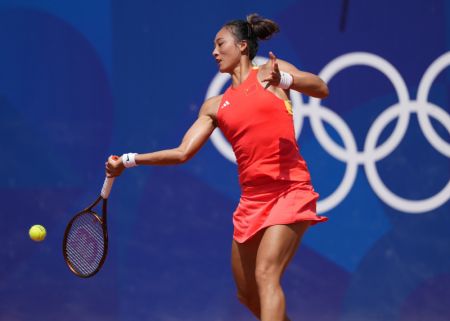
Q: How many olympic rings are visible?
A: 5